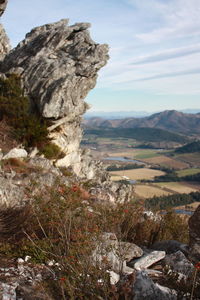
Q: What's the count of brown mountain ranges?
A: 1